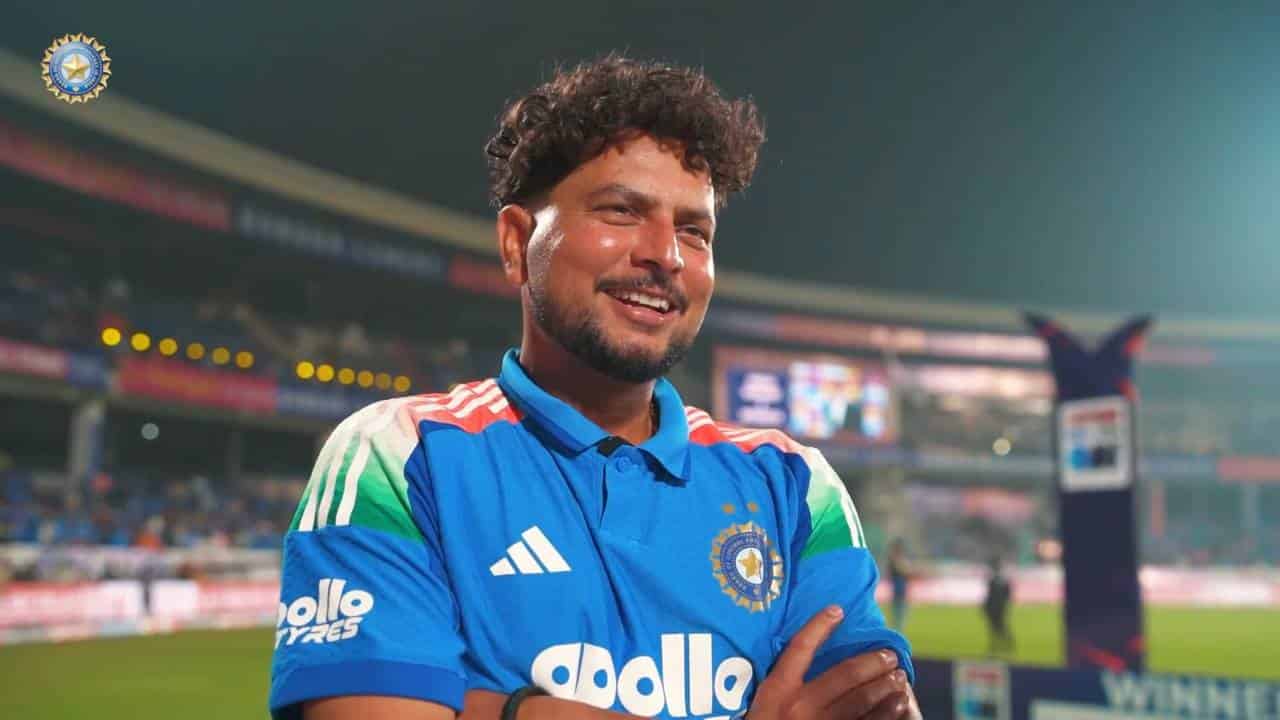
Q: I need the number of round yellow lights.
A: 12